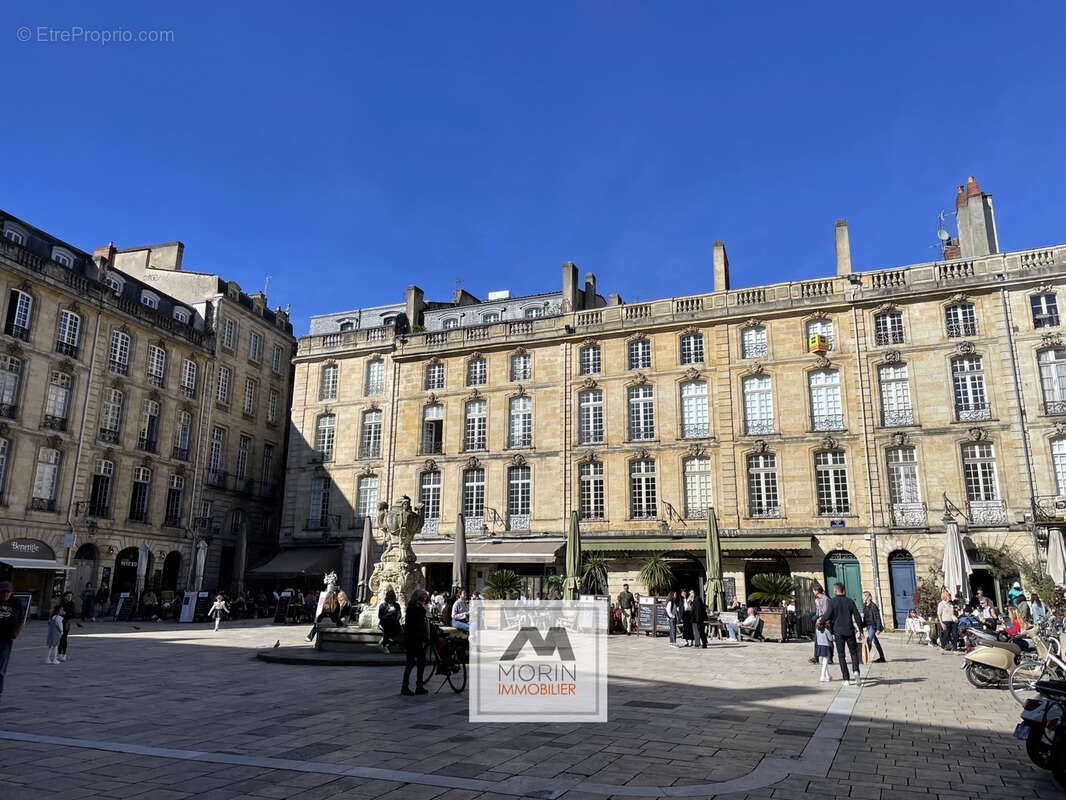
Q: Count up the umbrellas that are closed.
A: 9